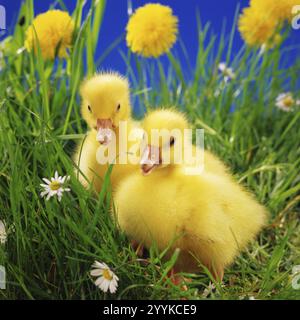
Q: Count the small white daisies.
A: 5